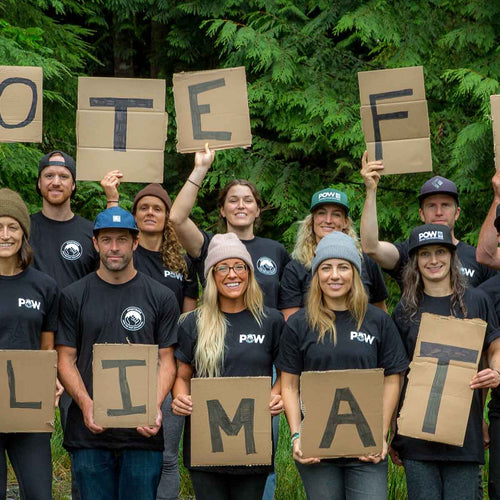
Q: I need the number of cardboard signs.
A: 10